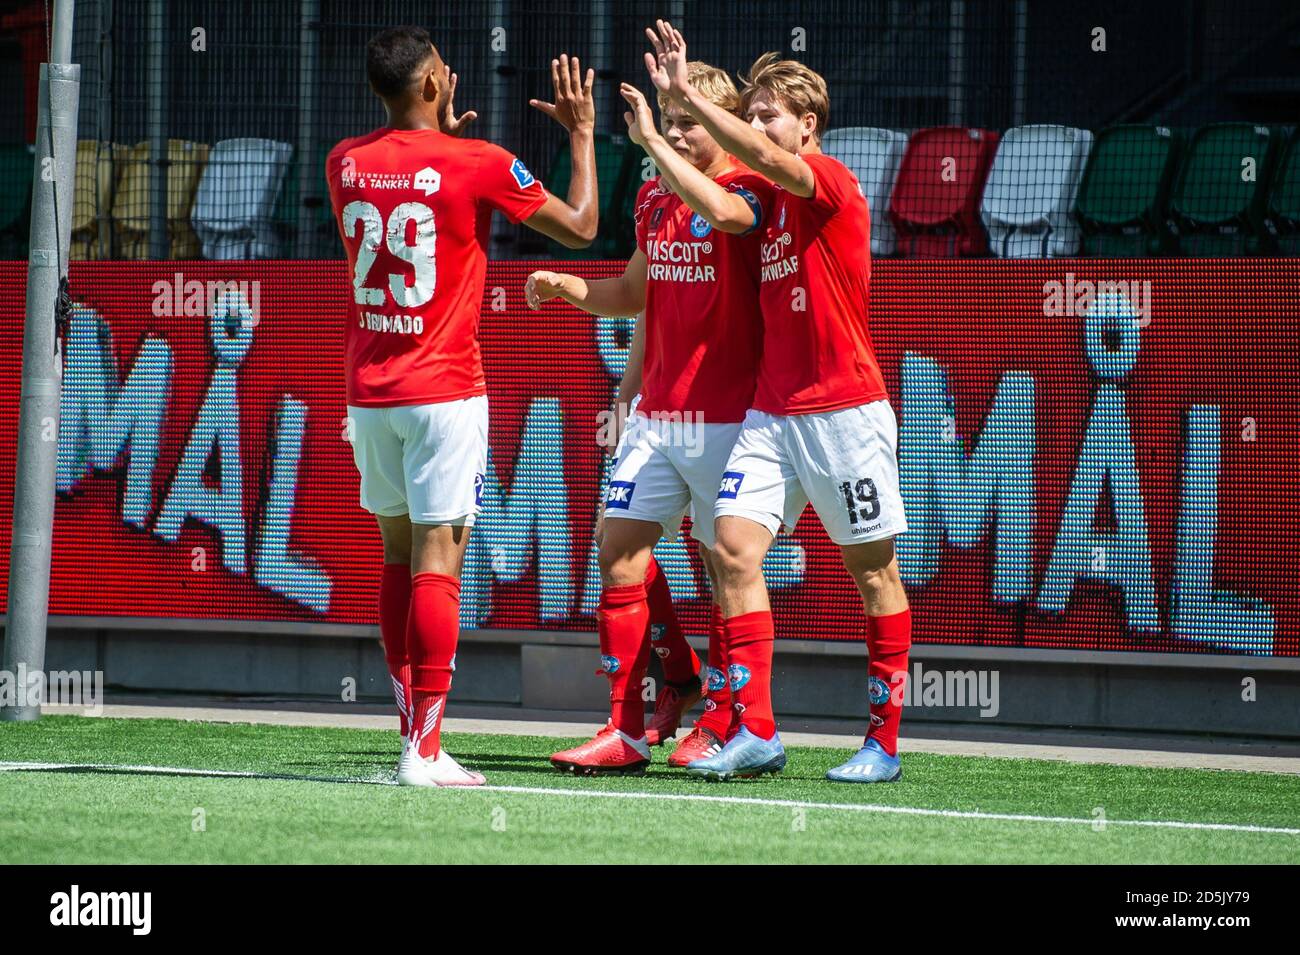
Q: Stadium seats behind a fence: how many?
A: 13